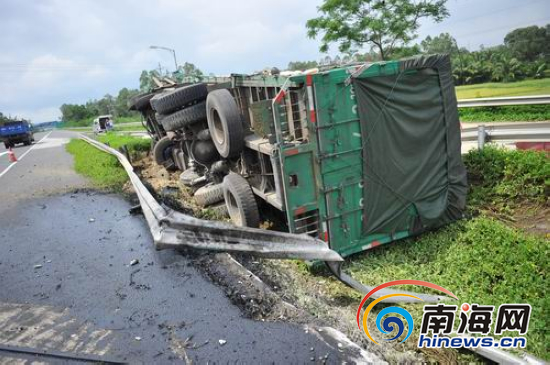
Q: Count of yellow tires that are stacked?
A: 0